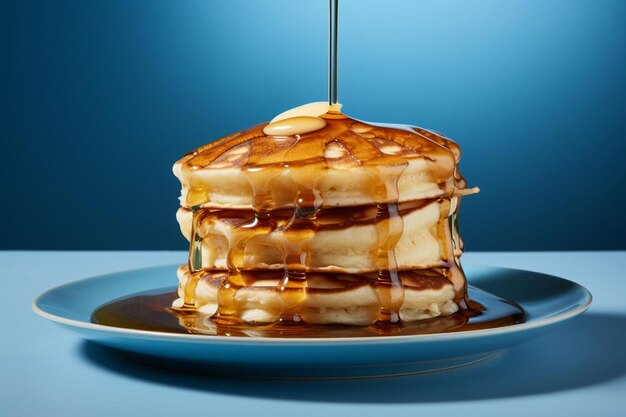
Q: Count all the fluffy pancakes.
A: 3